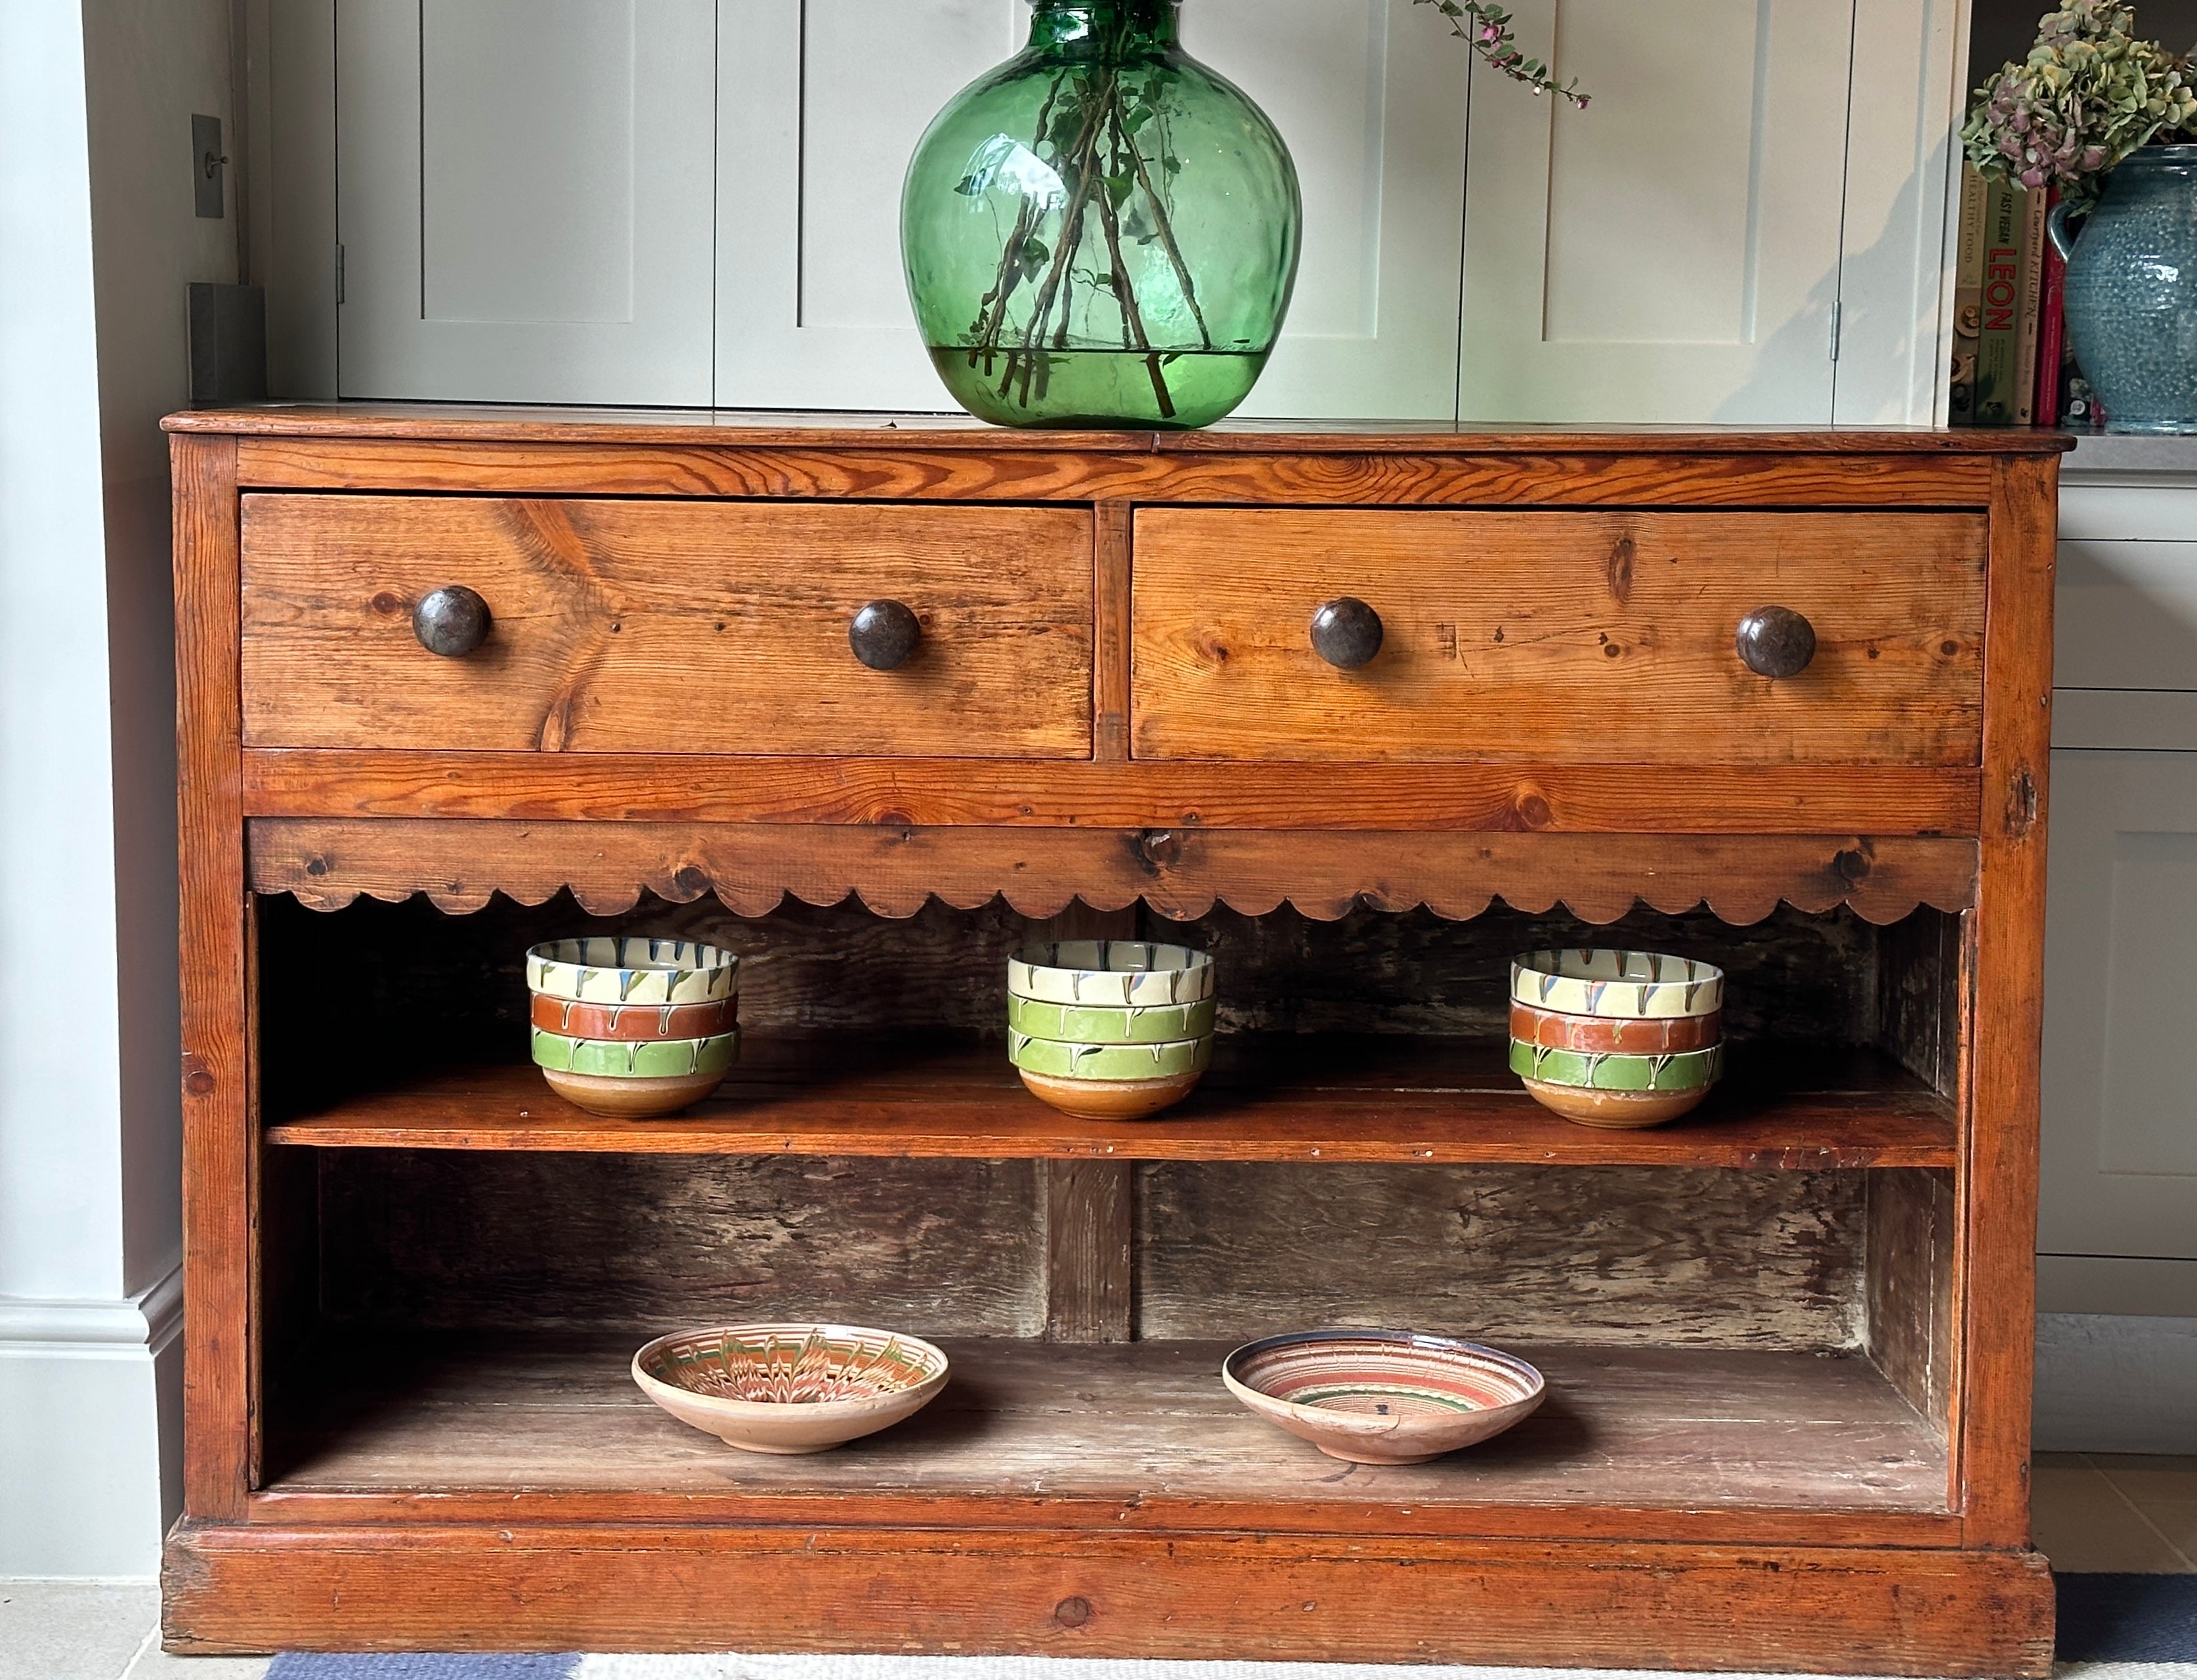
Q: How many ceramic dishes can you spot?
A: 11